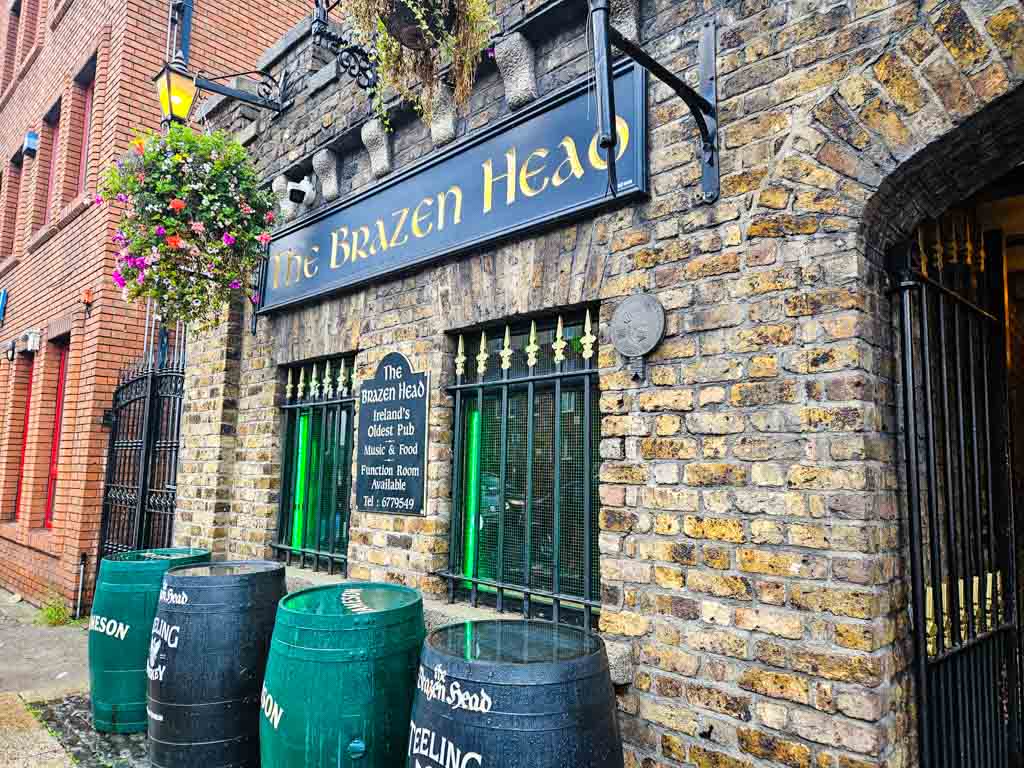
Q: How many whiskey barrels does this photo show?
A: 4